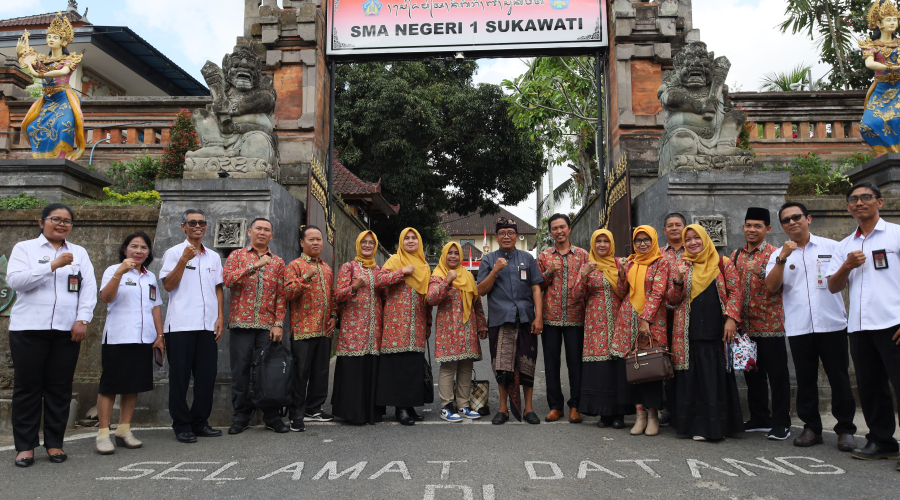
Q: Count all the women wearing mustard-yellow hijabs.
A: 6